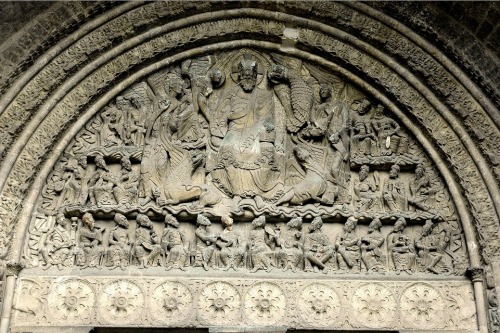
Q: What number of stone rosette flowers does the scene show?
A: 8